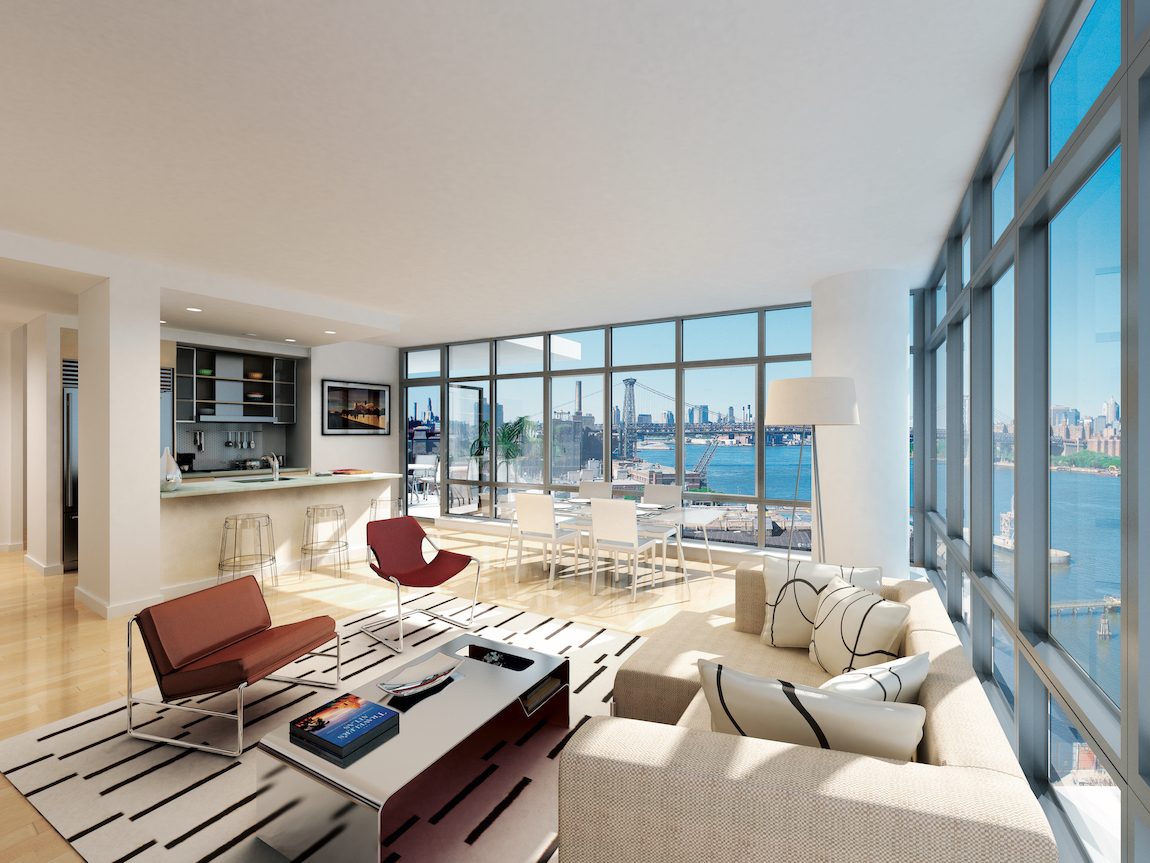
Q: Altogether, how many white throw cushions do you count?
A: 4